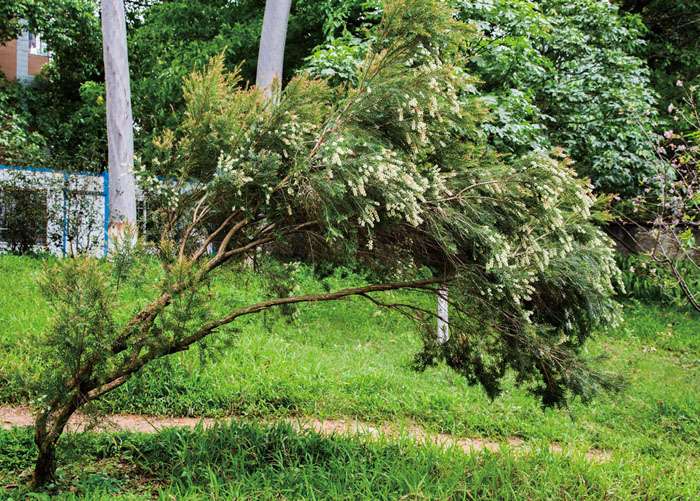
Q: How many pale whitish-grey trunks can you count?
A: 2